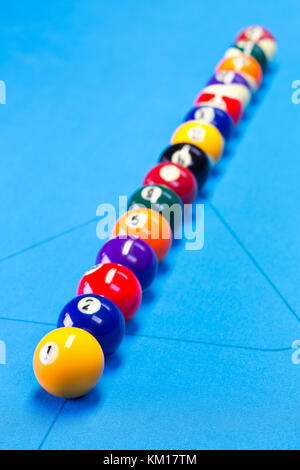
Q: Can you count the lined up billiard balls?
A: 15